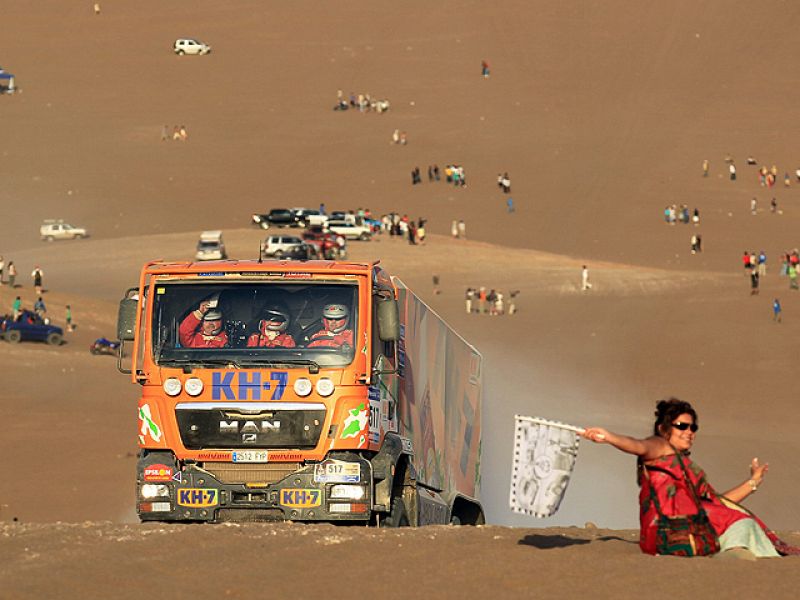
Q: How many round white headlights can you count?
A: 4